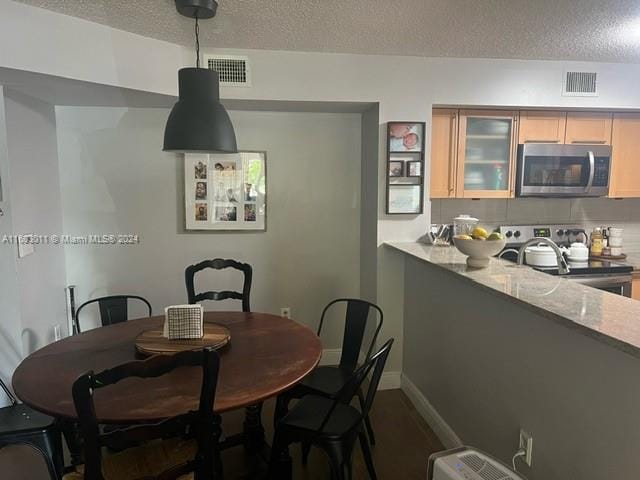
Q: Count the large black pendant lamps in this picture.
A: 1